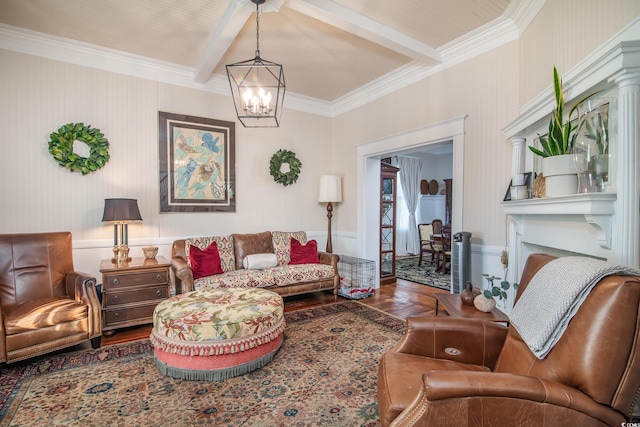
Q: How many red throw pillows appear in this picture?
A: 2